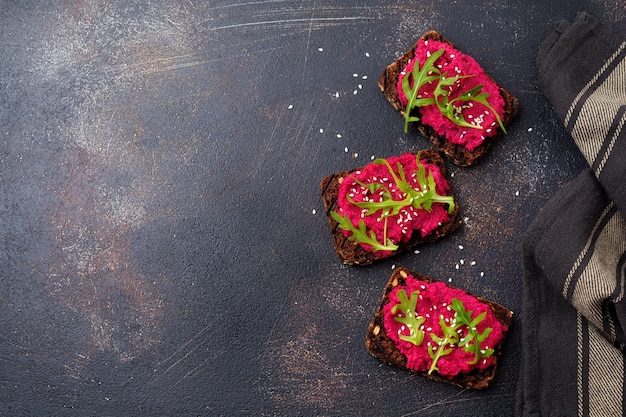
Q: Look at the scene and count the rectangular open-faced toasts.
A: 3